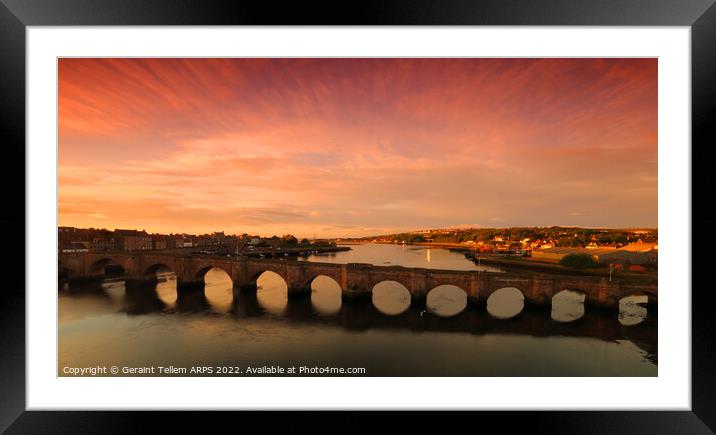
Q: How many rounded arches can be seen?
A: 10